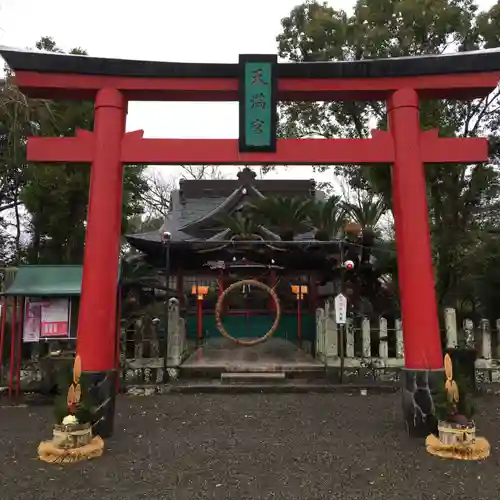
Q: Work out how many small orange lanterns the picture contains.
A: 2